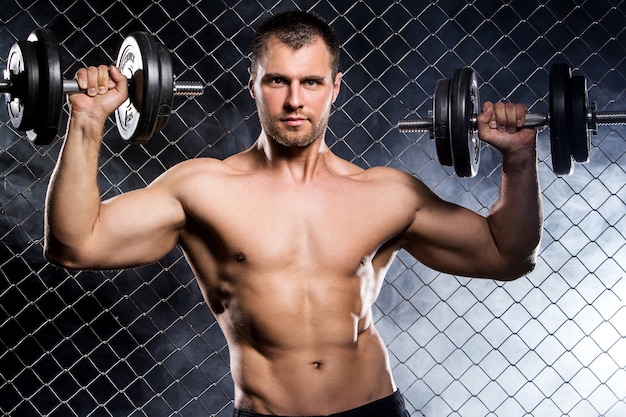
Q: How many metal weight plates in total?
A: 8